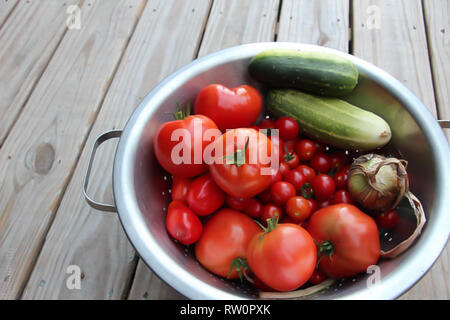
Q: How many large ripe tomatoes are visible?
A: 6